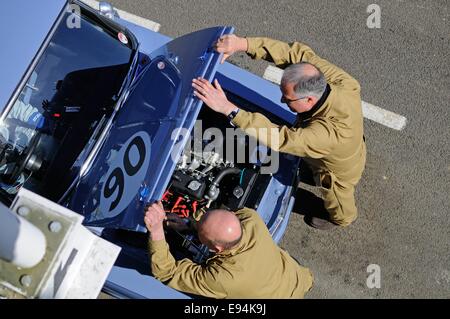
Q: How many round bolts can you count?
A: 3